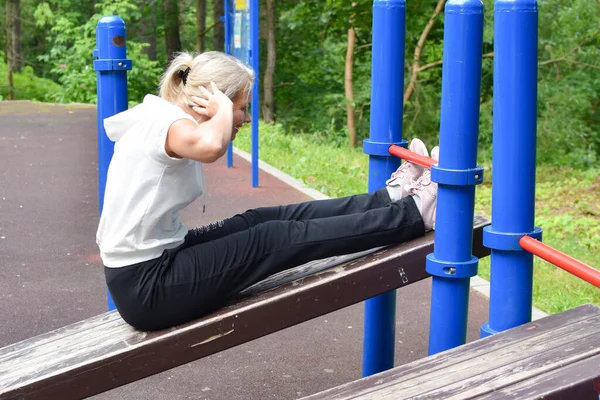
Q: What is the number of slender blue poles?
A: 2